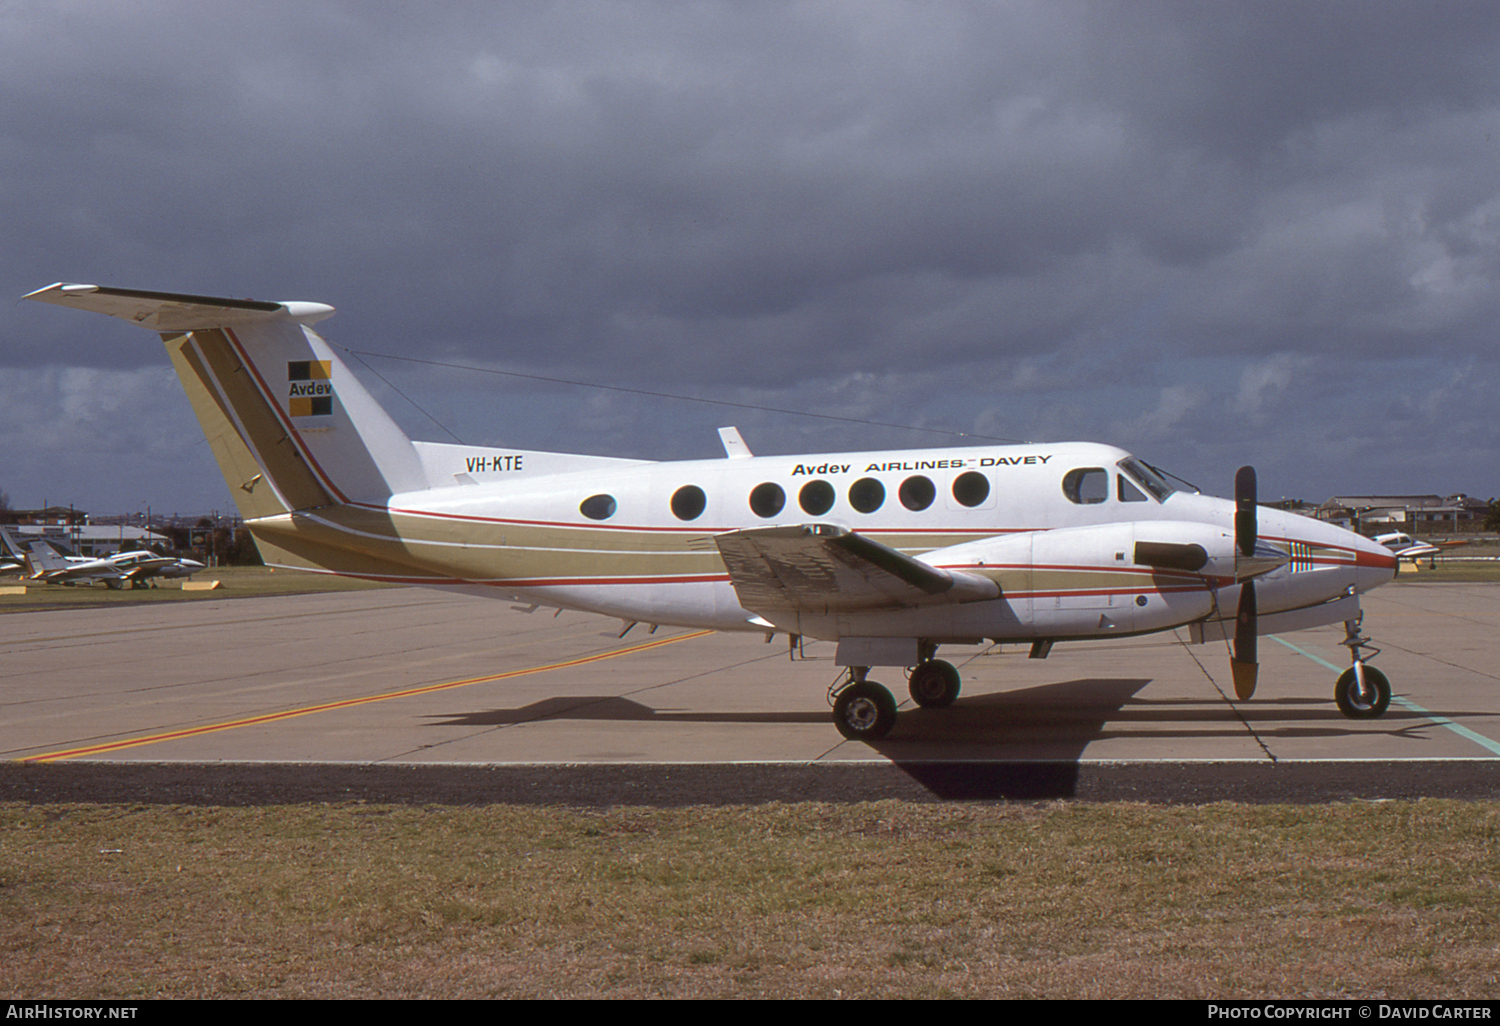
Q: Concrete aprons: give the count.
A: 1